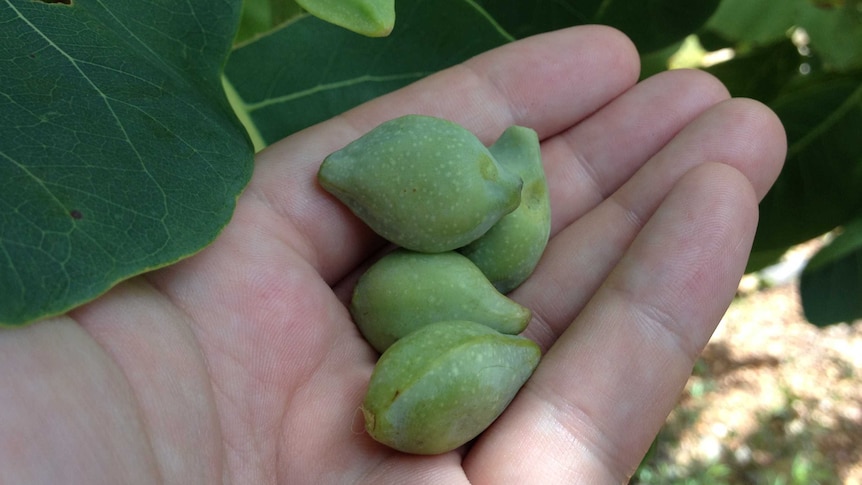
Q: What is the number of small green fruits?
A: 4